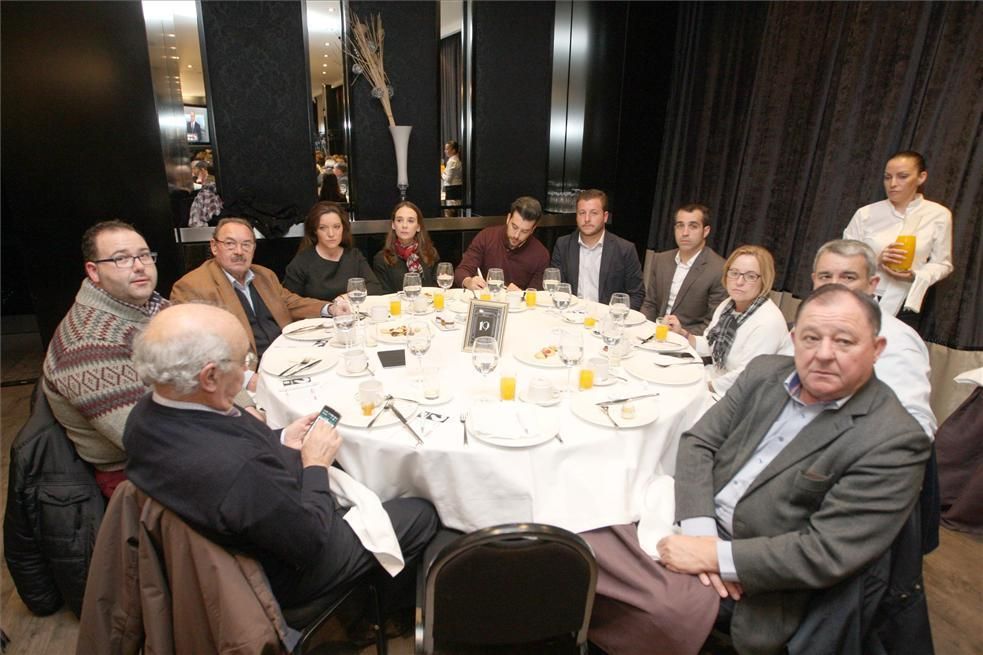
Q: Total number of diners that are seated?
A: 11